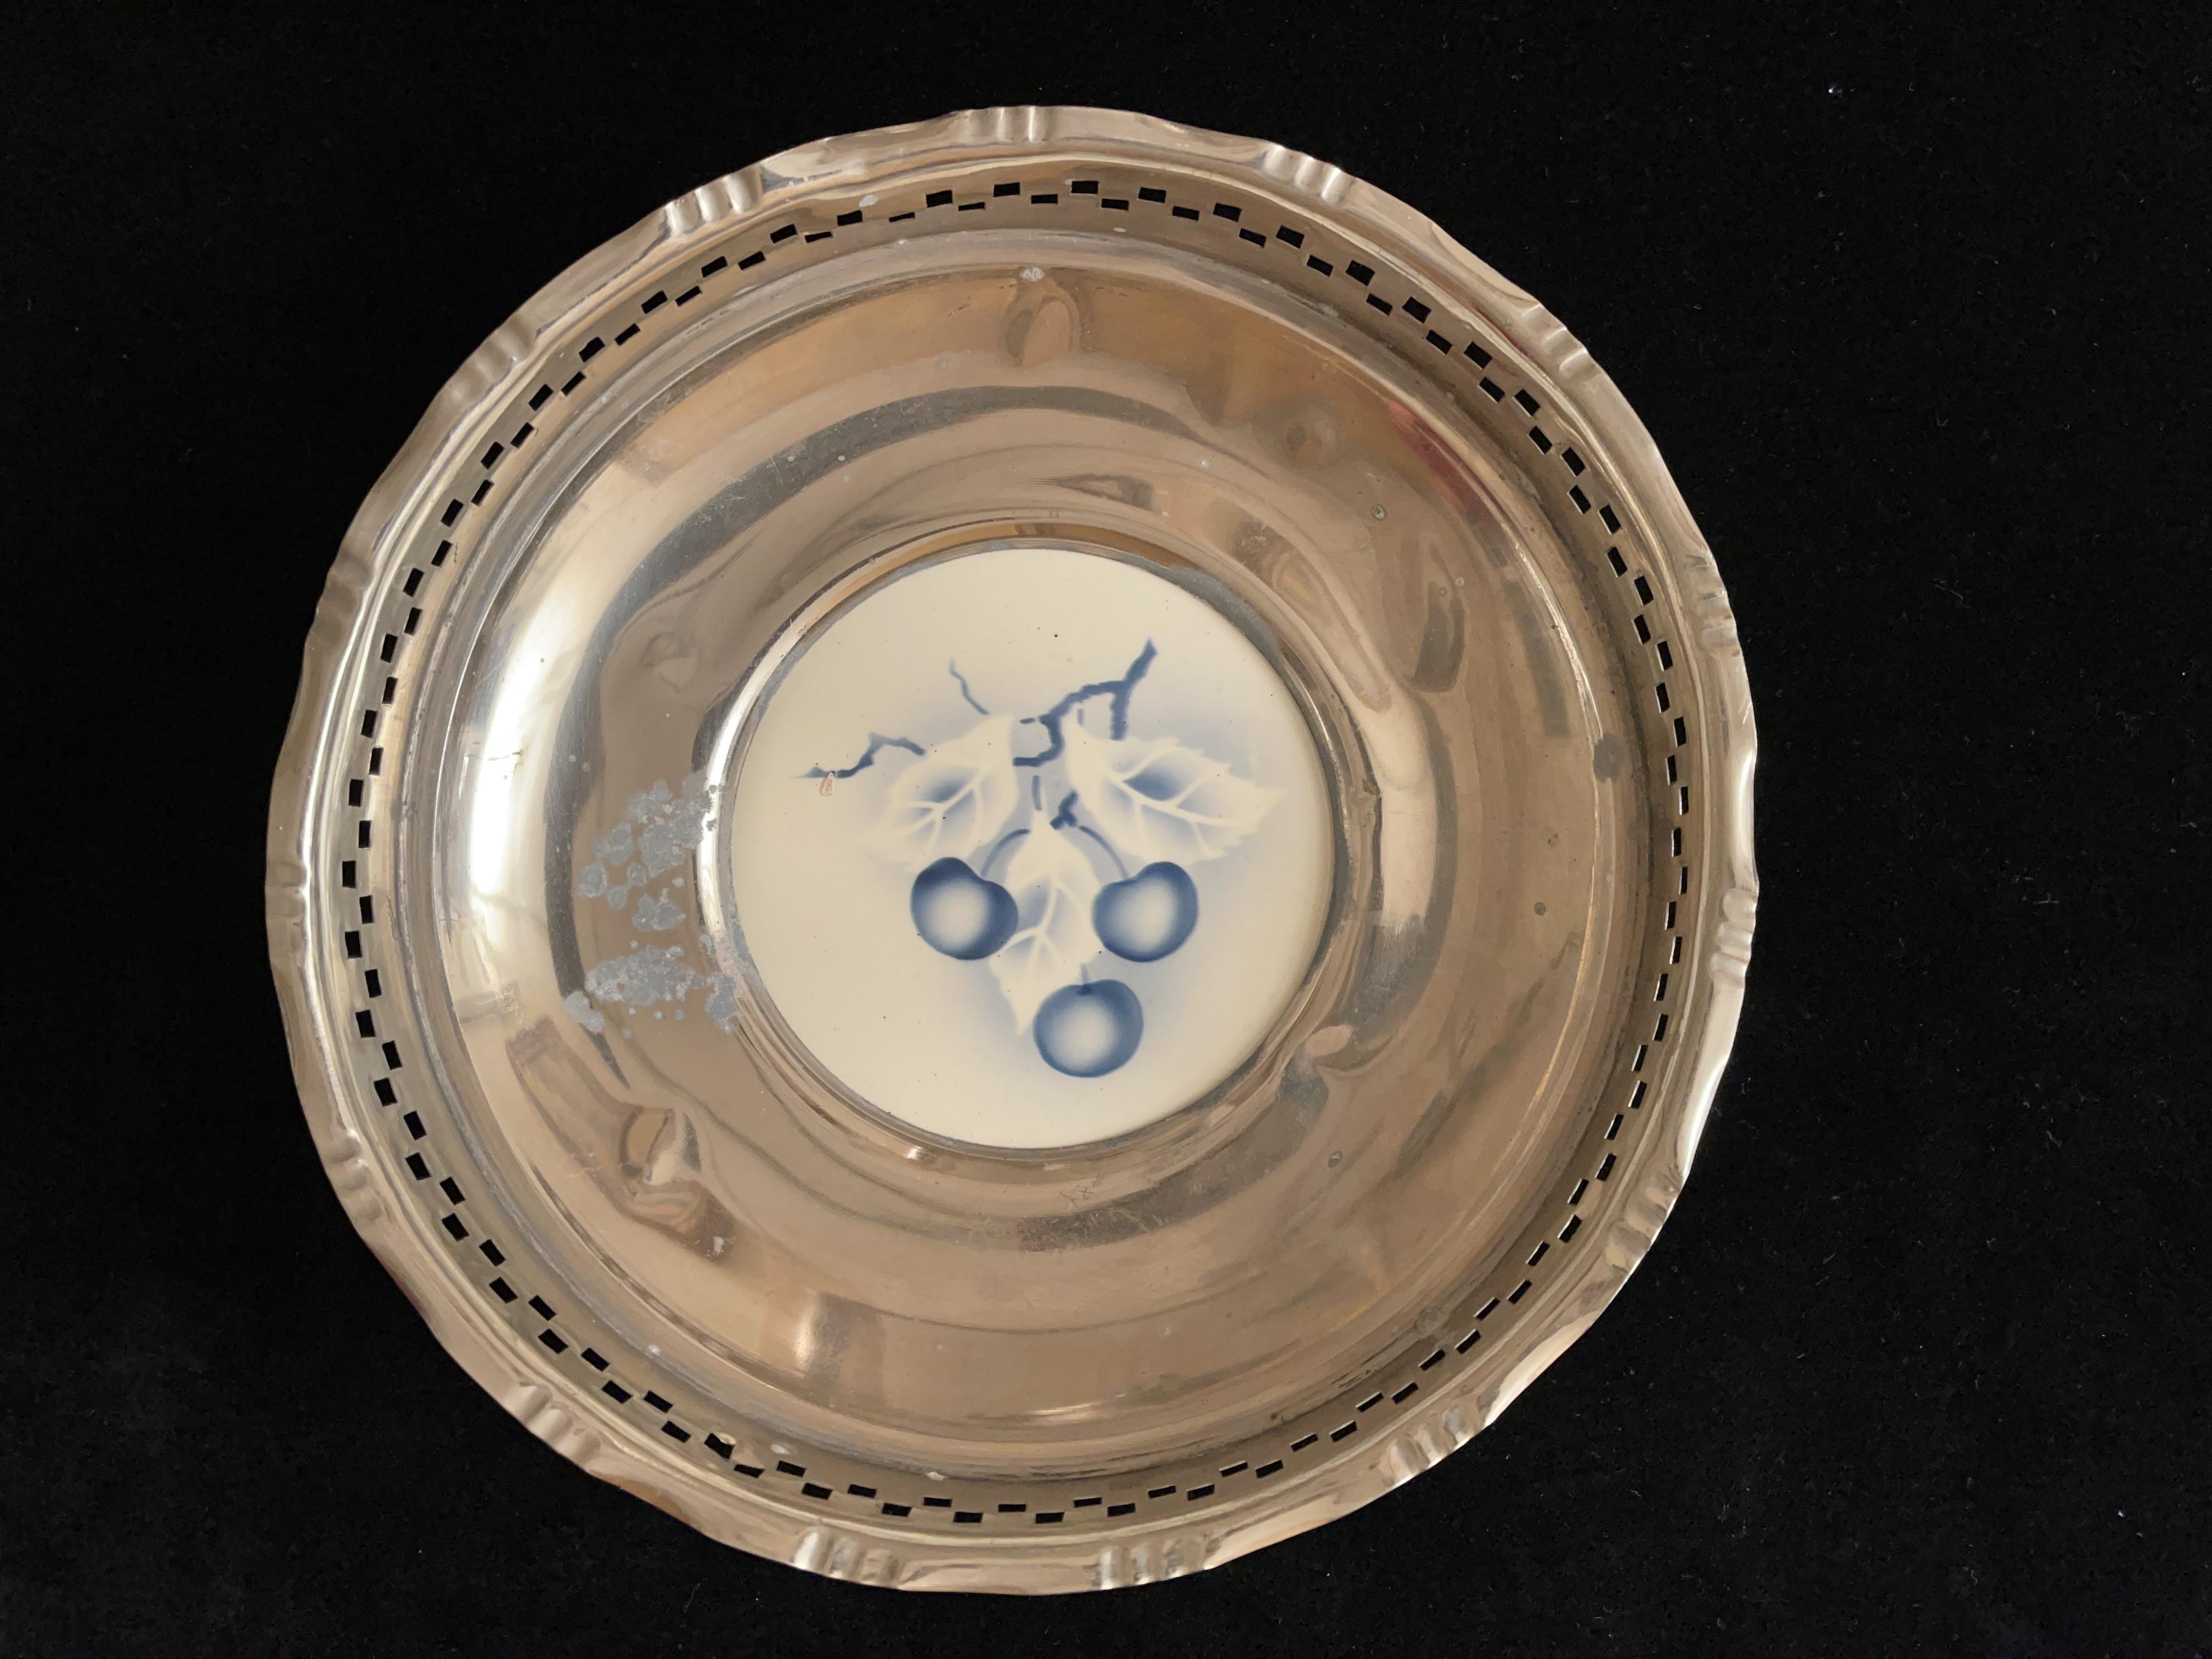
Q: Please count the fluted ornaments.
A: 15